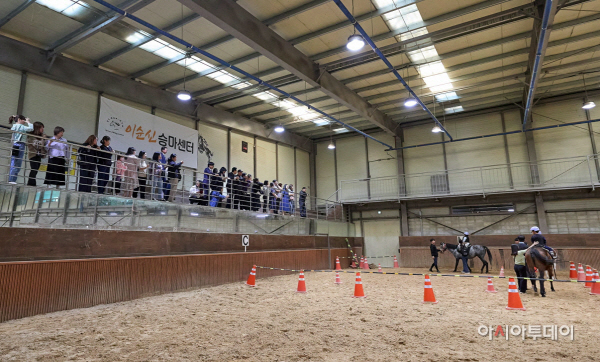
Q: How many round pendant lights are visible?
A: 7